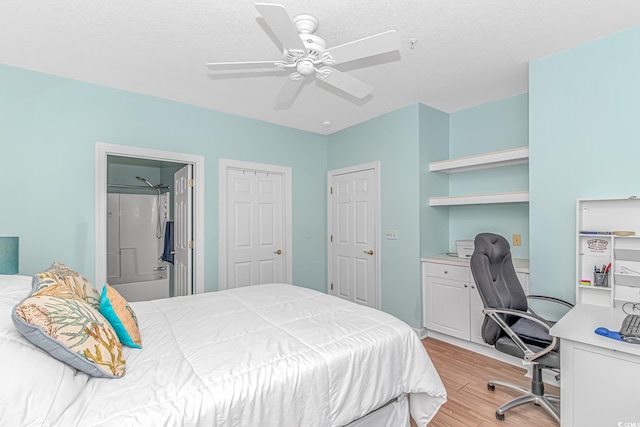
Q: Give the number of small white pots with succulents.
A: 0